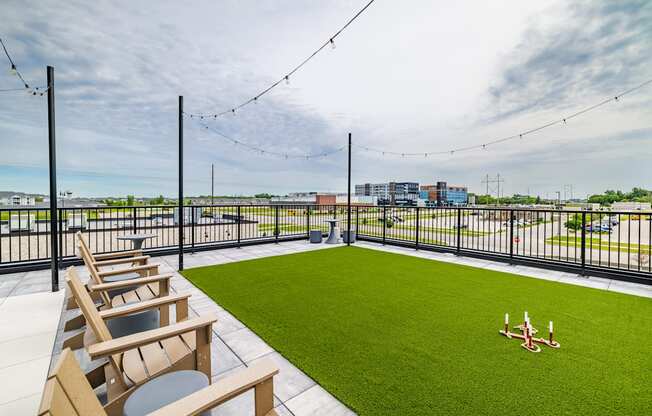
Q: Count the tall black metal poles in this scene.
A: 3